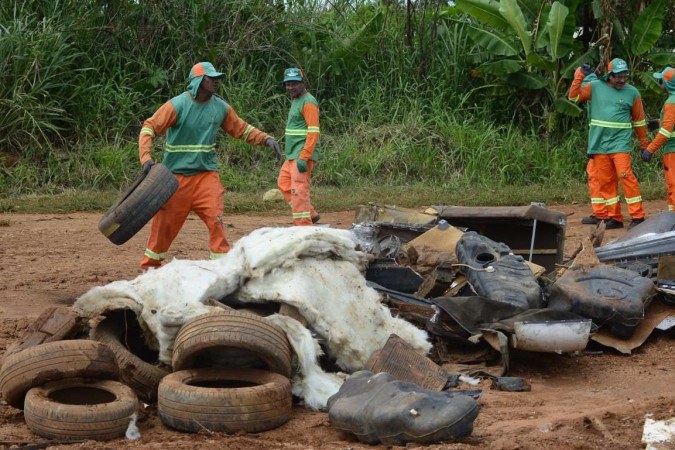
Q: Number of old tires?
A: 6